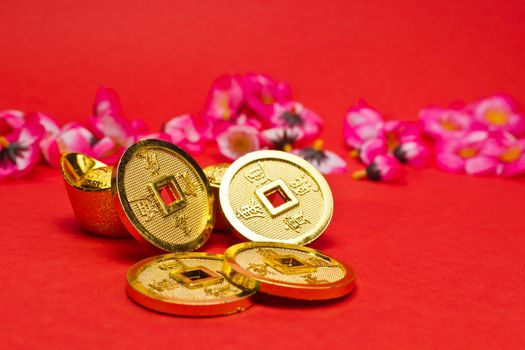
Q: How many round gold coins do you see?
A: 4